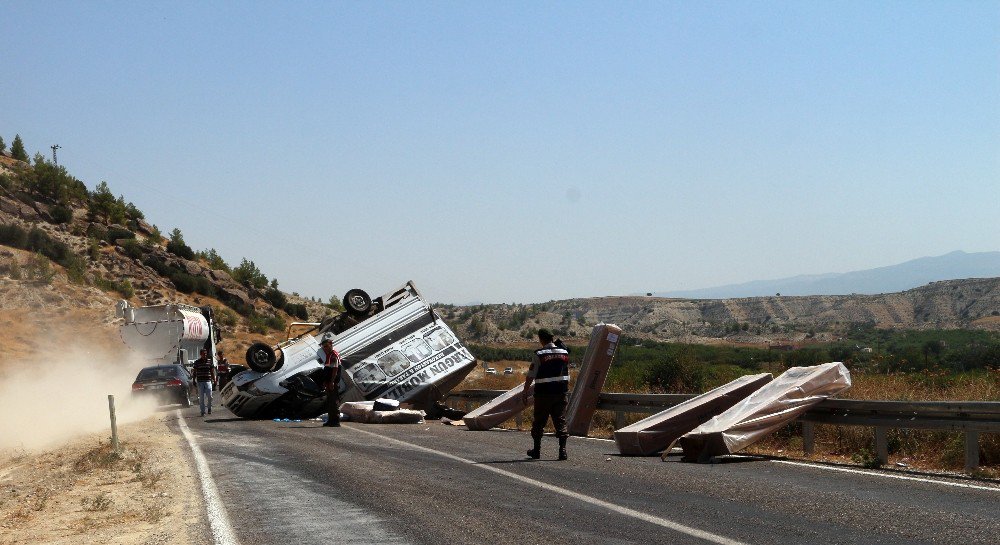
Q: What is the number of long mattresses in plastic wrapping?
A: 4